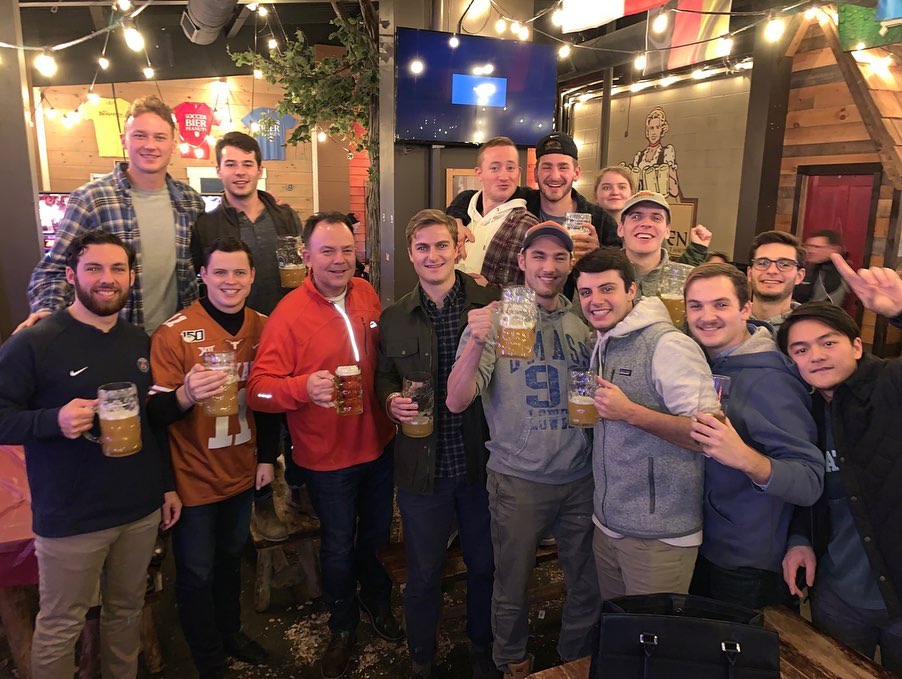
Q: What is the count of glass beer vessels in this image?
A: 10